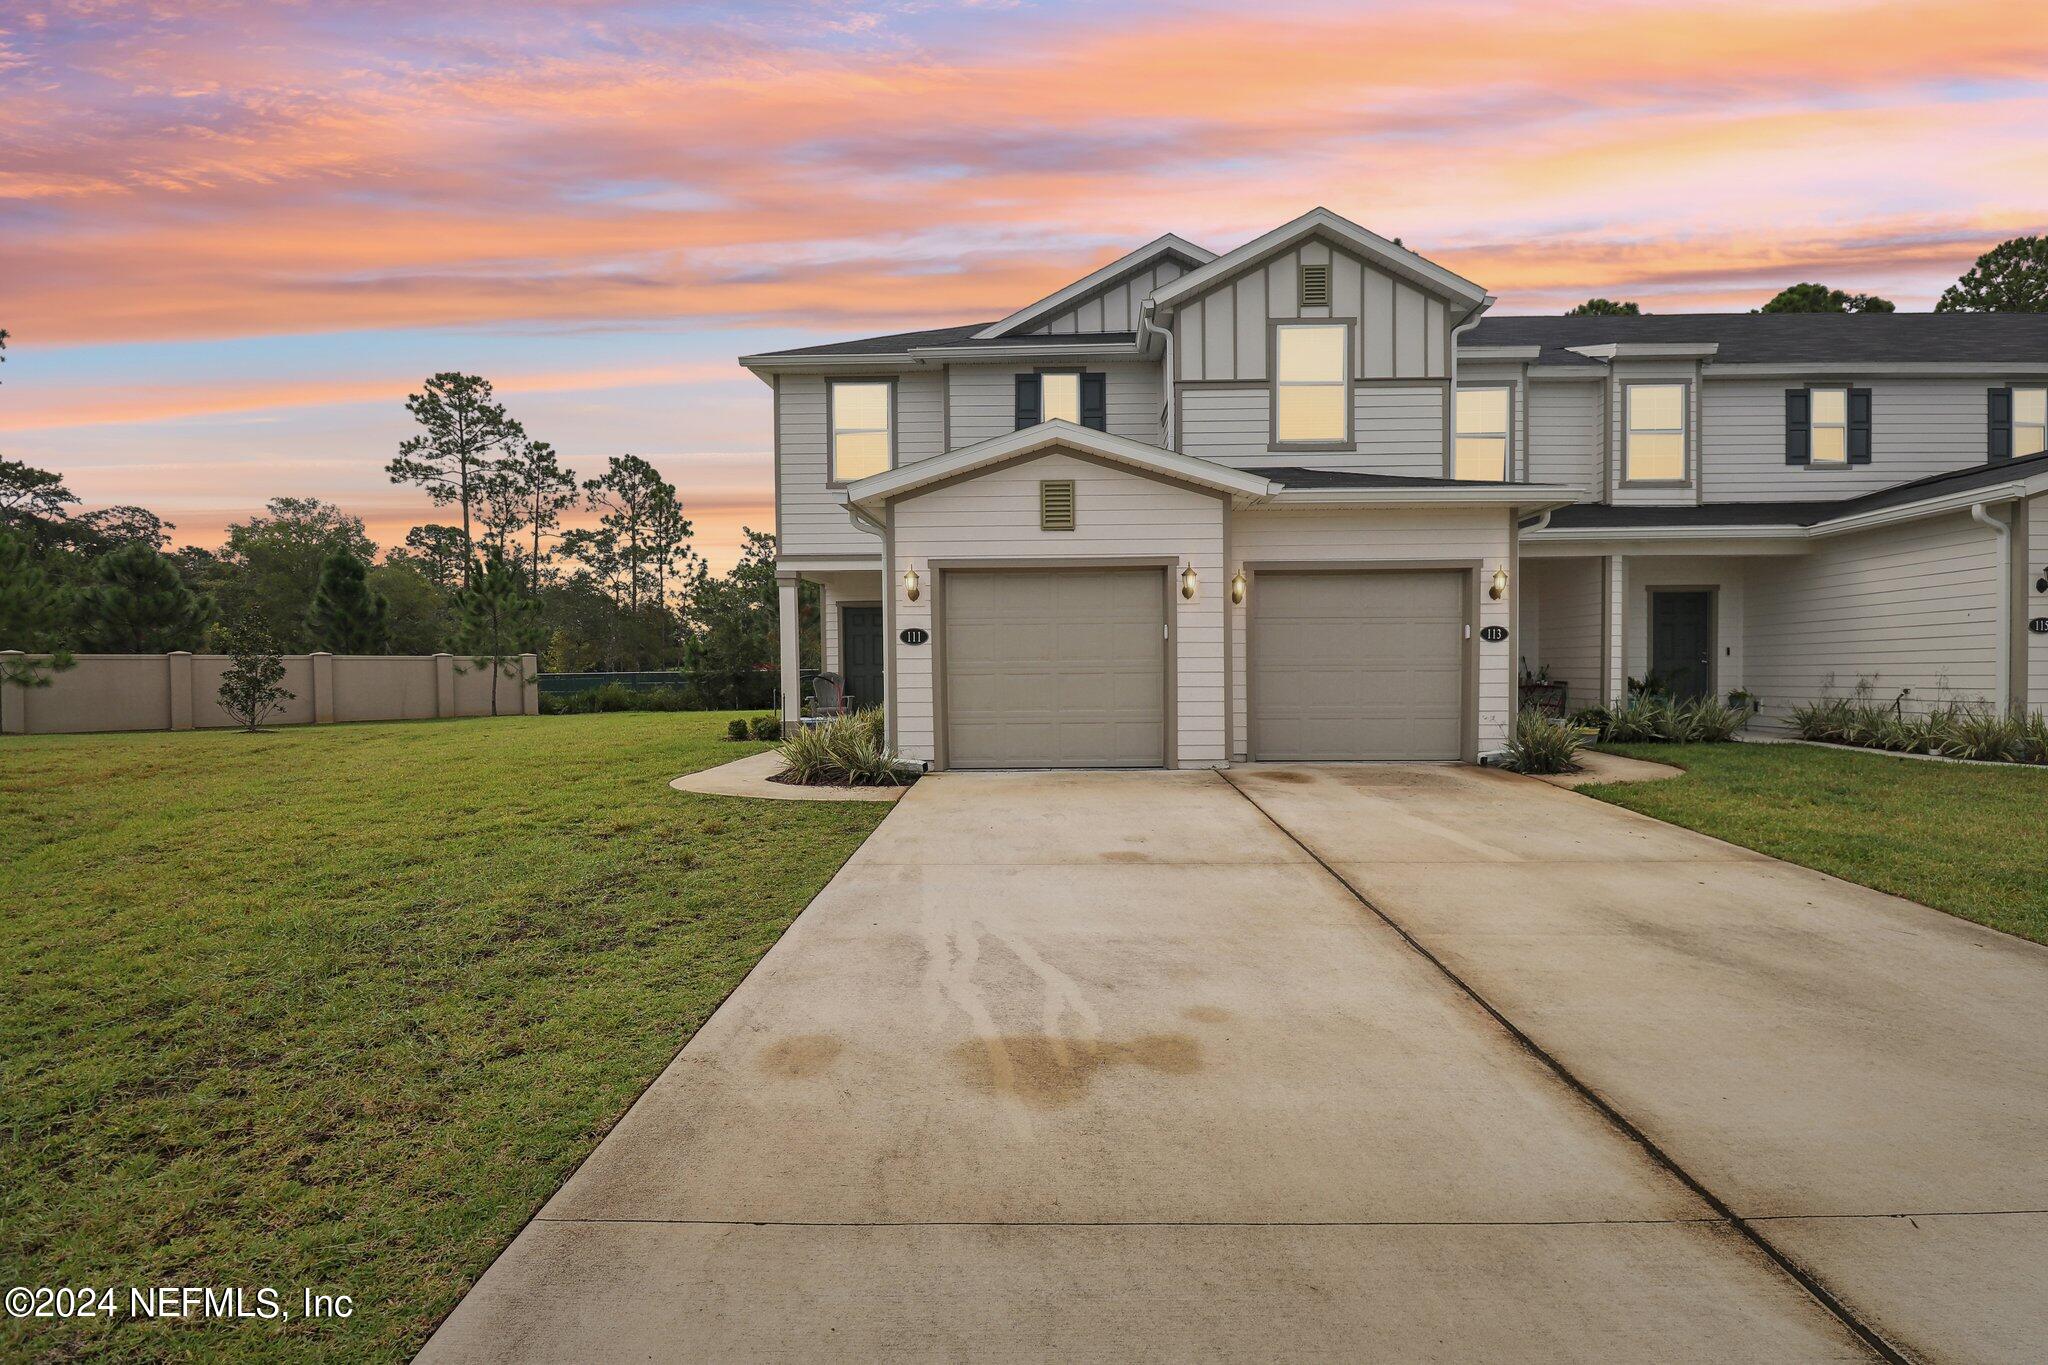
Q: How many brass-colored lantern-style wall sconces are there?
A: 4